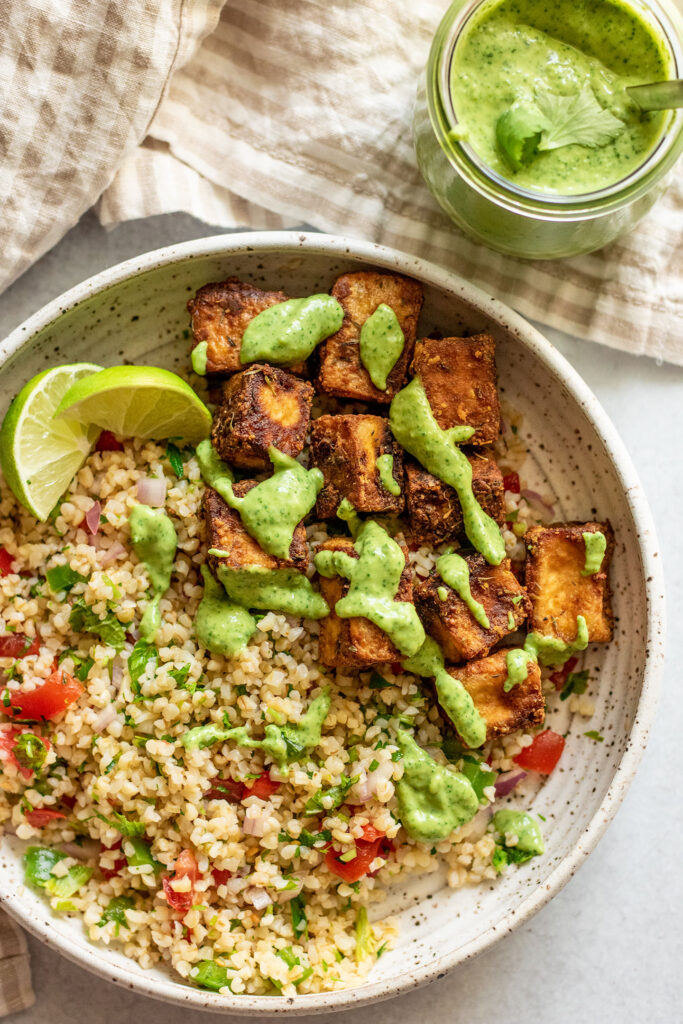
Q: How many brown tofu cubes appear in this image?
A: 11